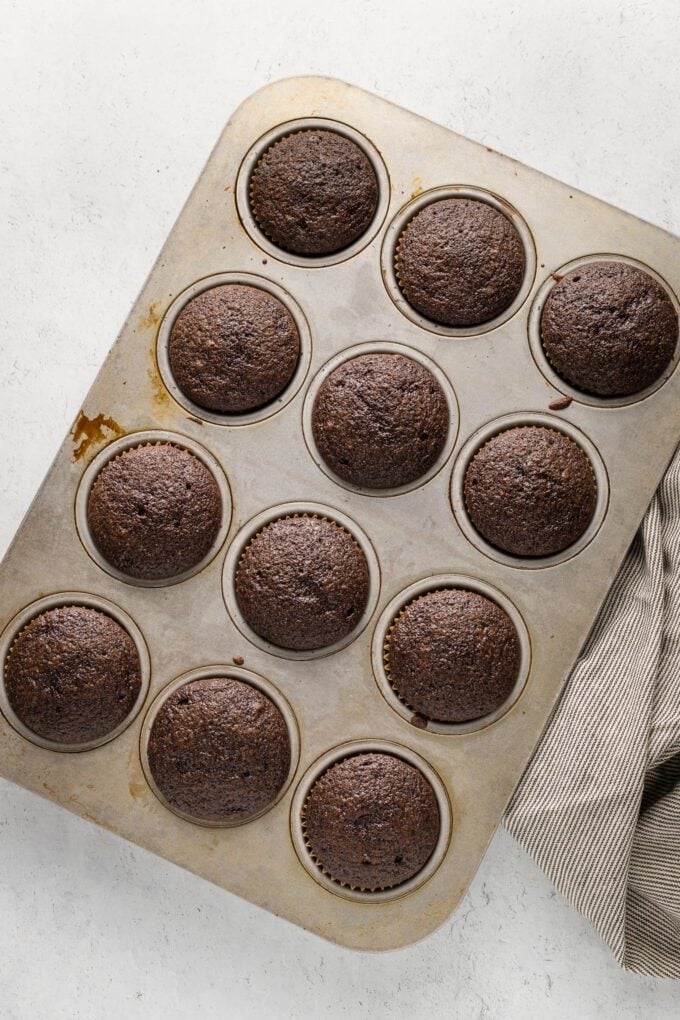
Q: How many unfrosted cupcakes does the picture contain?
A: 12